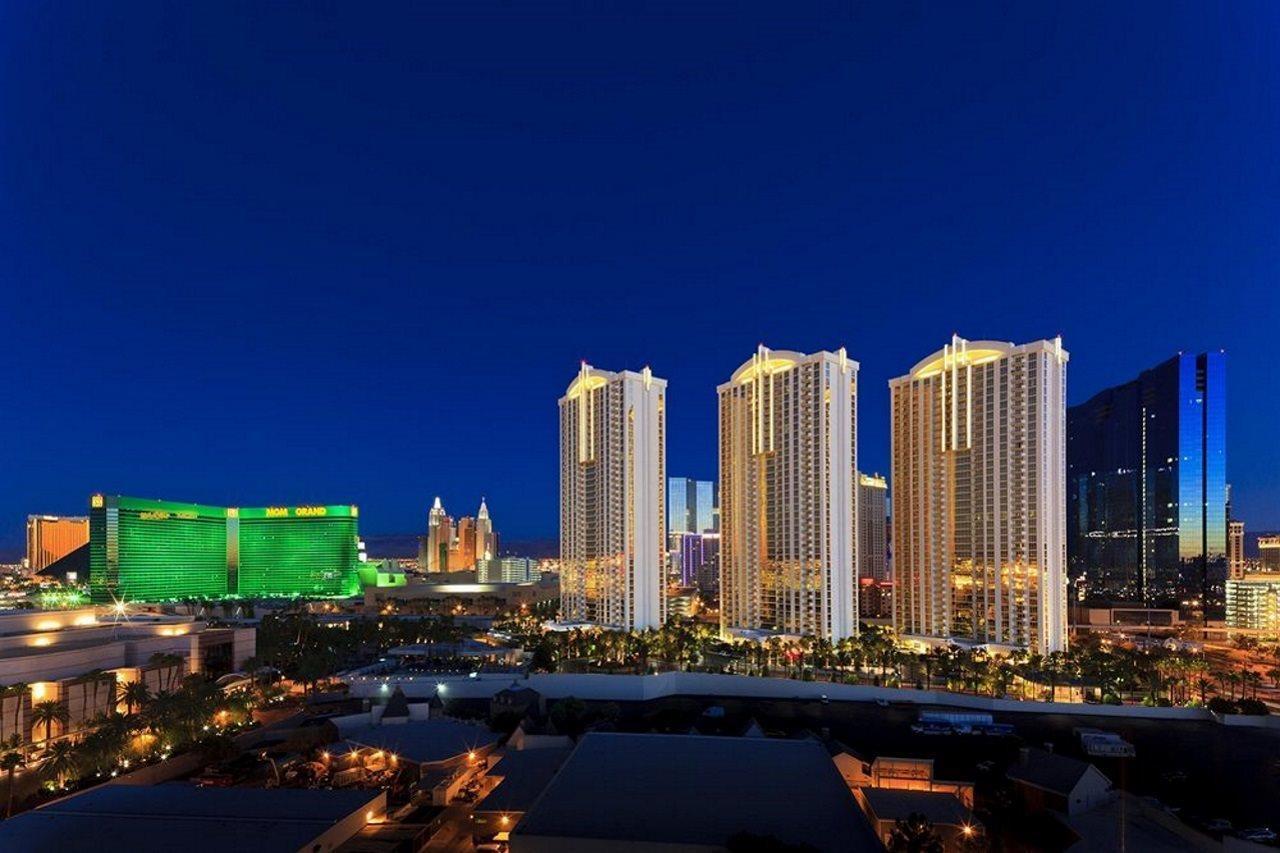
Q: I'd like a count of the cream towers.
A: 3